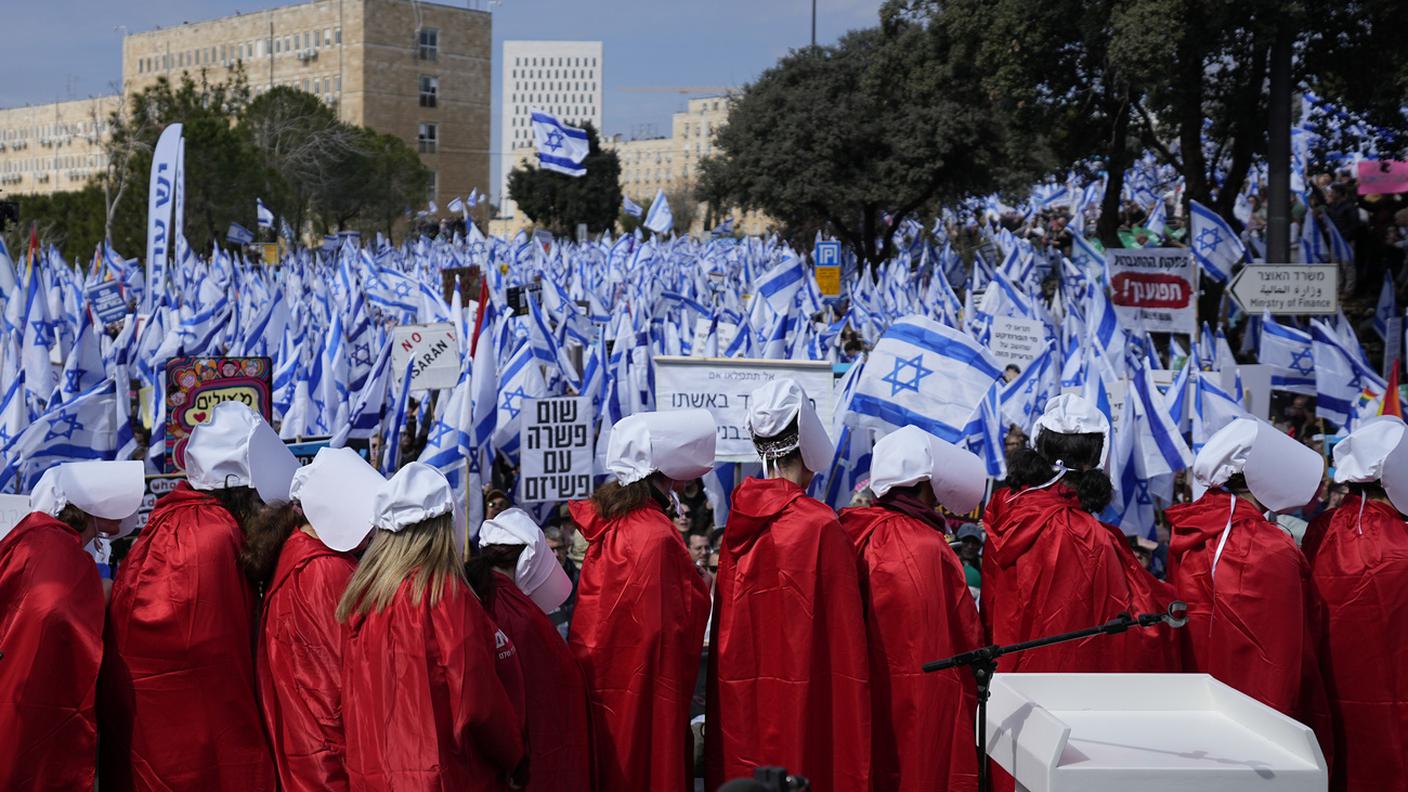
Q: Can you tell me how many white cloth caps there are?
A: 11